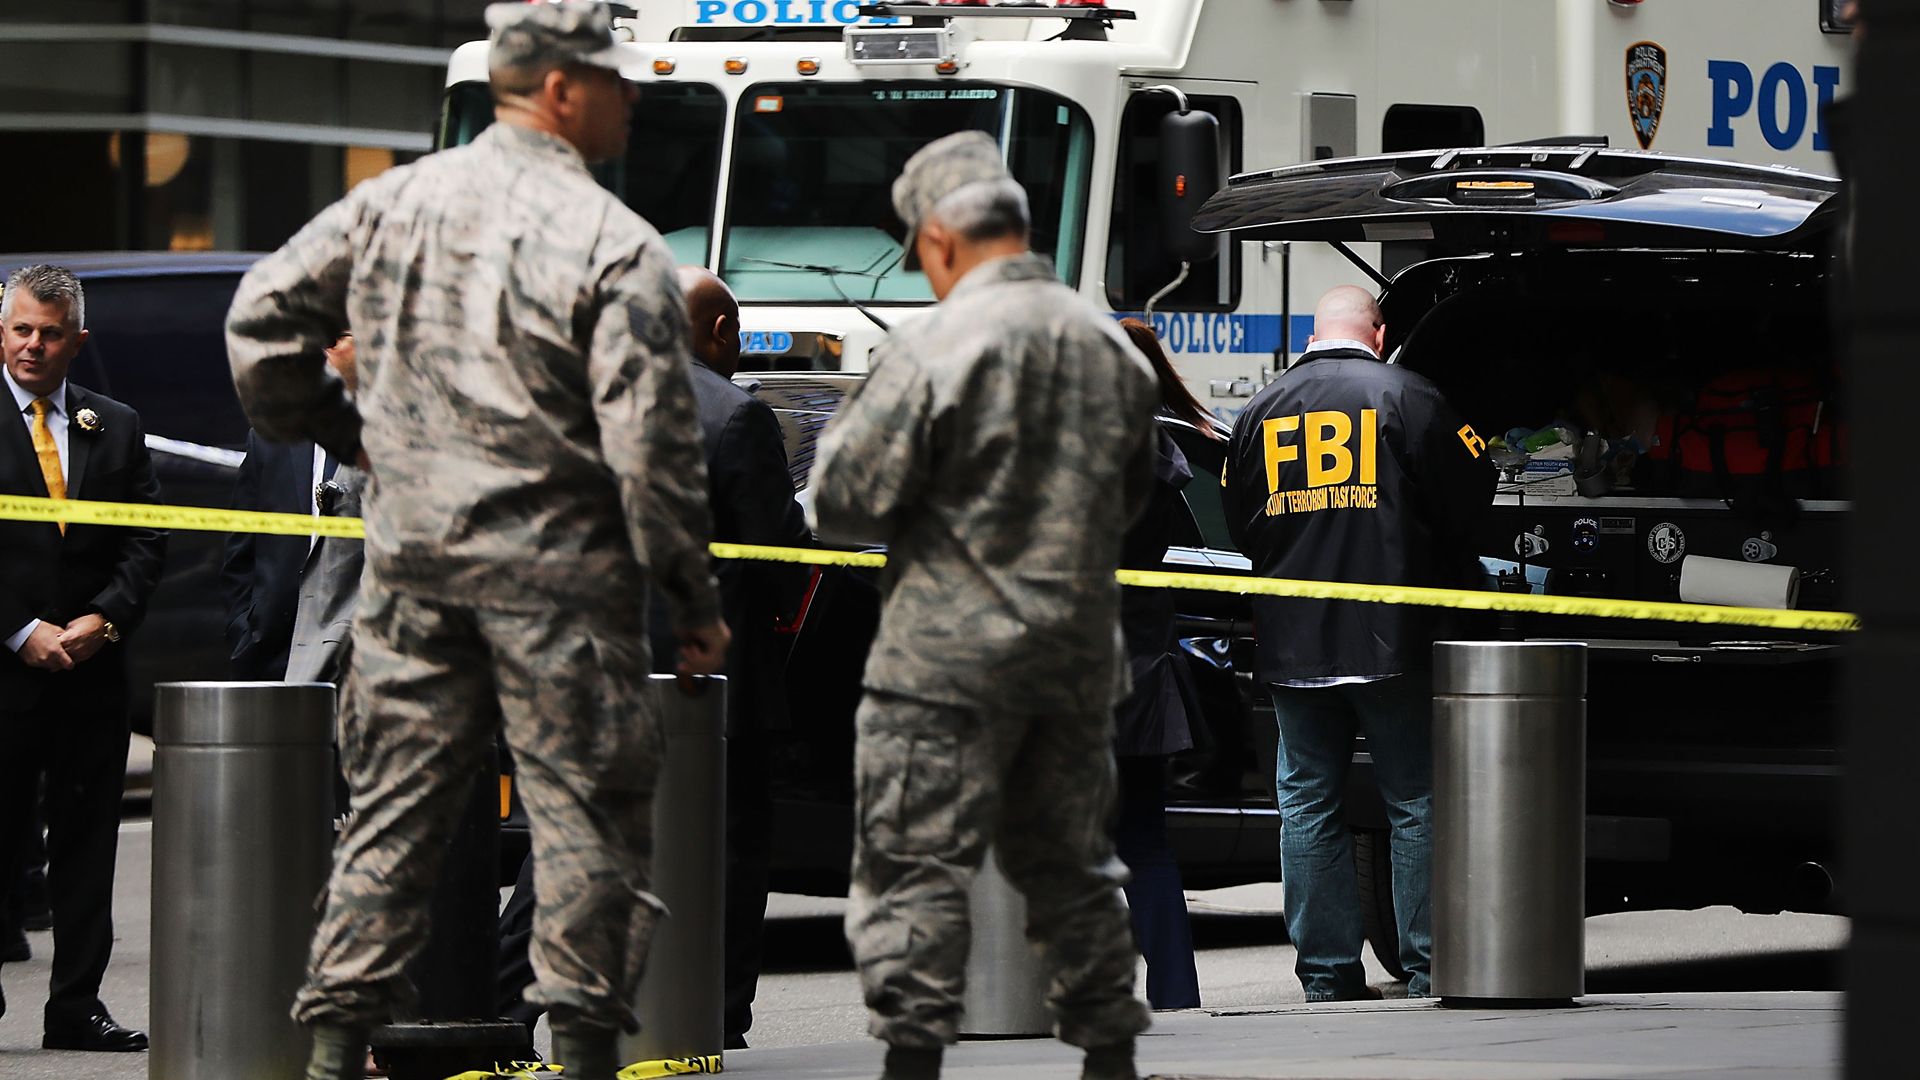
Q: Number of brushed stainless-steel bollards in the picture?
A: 4